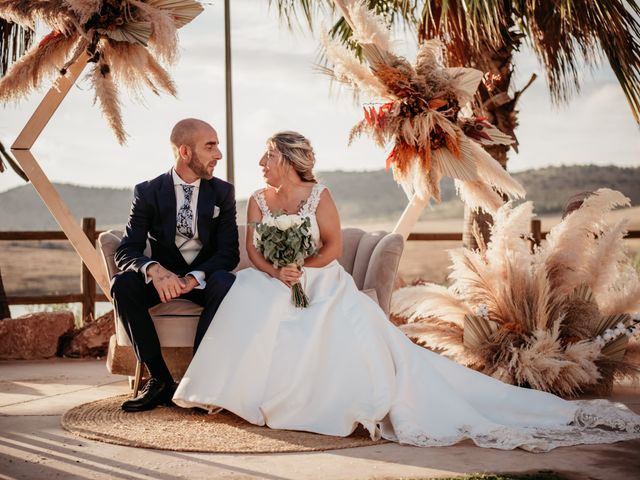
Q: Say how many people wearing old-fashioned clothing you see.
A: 0